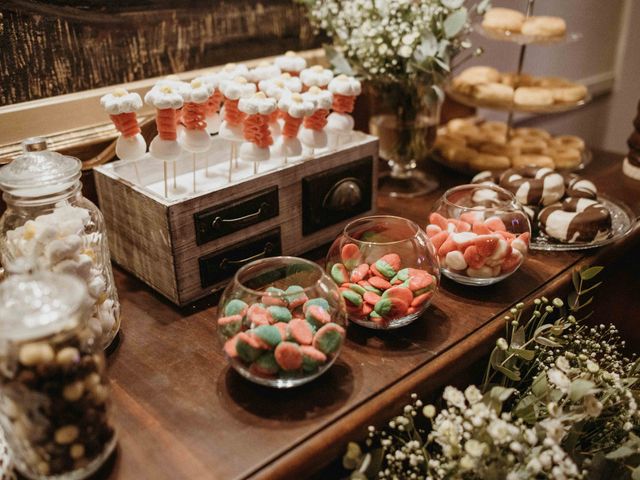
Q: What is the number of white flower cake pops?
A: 15